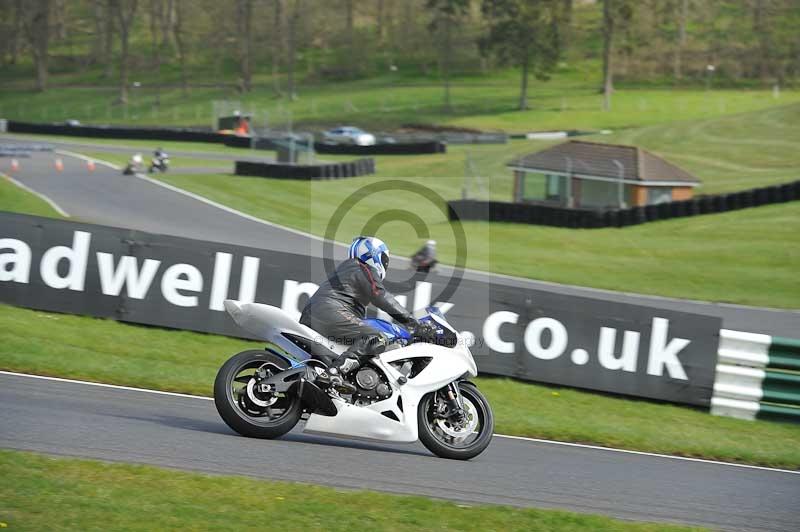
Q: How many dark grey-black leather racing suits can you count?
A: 1